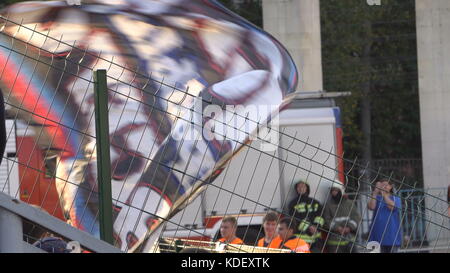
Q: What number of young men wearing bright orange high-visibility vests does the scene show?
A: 3